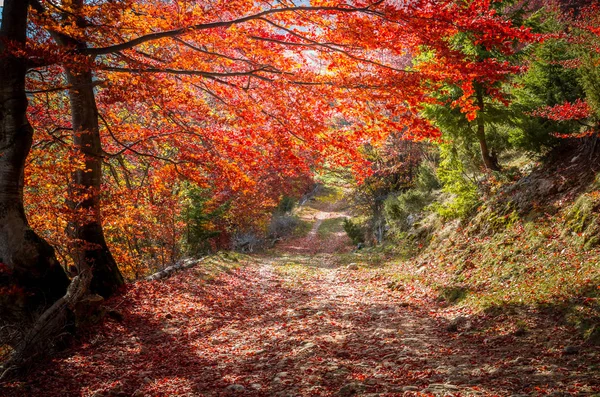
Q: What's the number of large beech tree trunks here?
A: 2